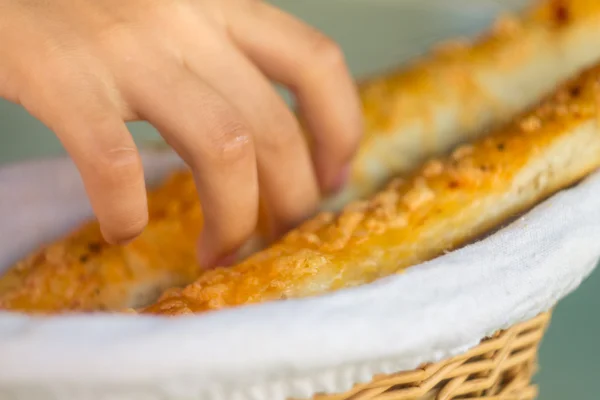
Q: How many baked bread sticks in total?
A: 2